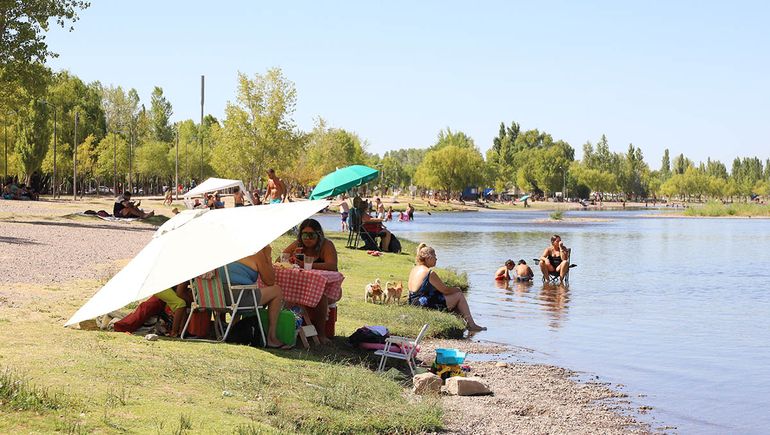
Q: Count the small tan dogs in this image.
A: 2